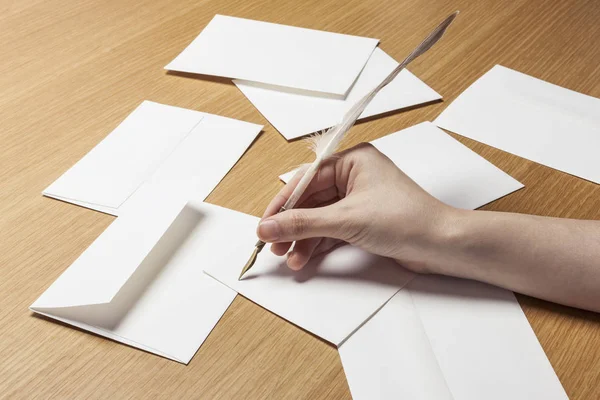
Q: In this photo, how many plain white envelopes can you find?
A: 8